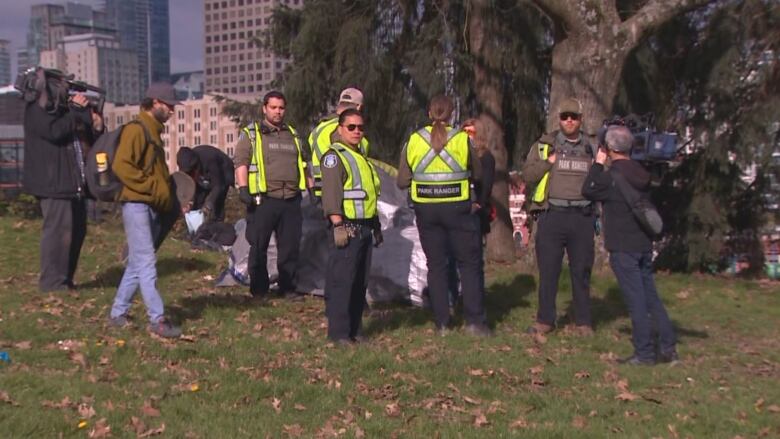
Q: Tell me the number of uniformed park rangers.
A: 5